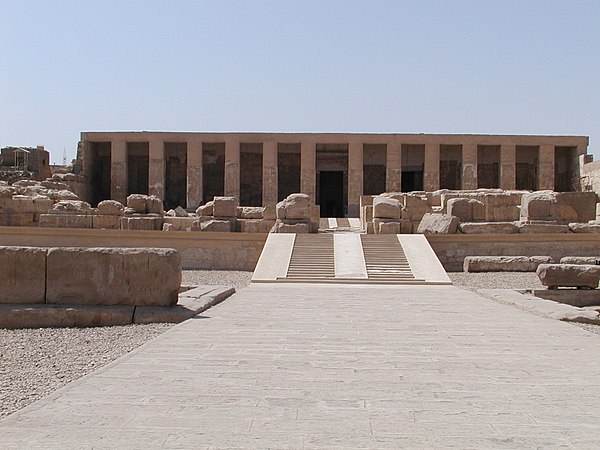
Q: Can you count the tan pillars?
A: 12